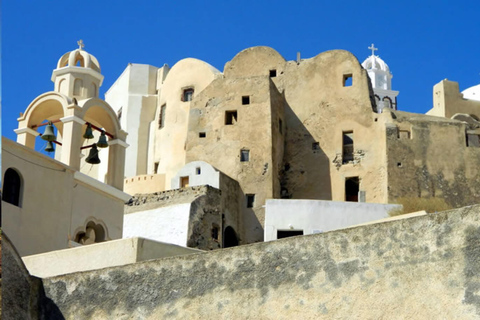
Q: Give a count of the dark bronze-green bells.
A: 5